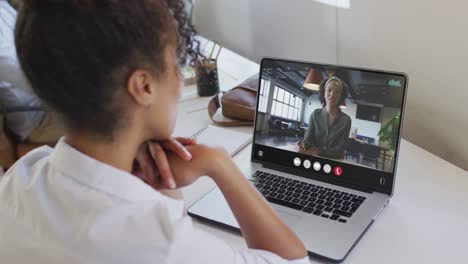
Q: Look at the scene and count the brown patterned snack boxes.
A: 0